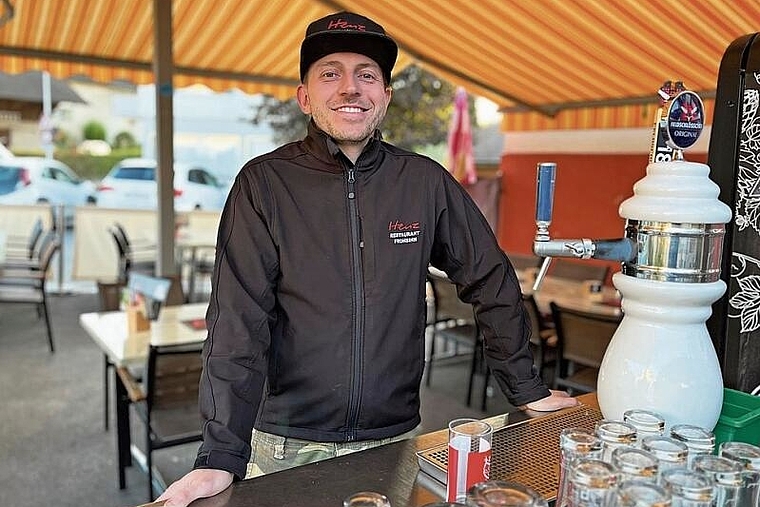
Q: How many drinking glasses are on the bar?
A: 15